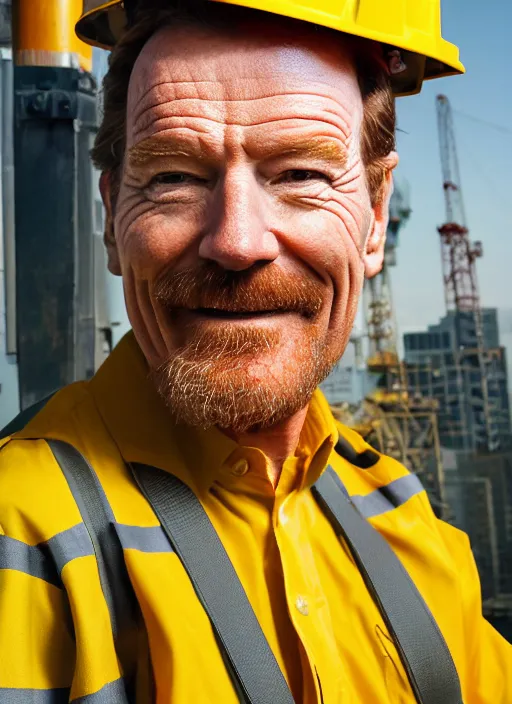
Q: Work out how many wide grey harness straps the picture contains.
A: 2